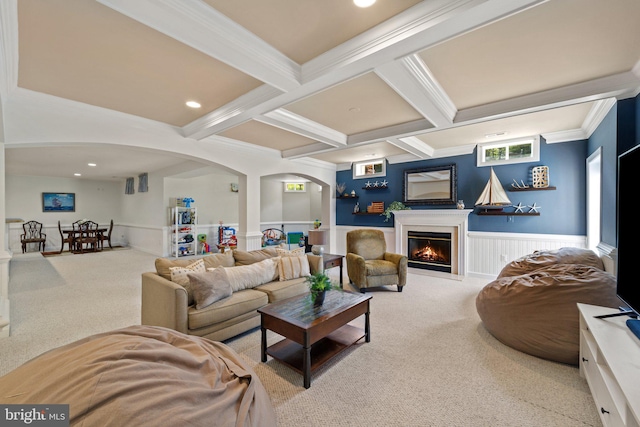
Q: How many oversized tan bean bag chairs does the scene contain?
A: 3